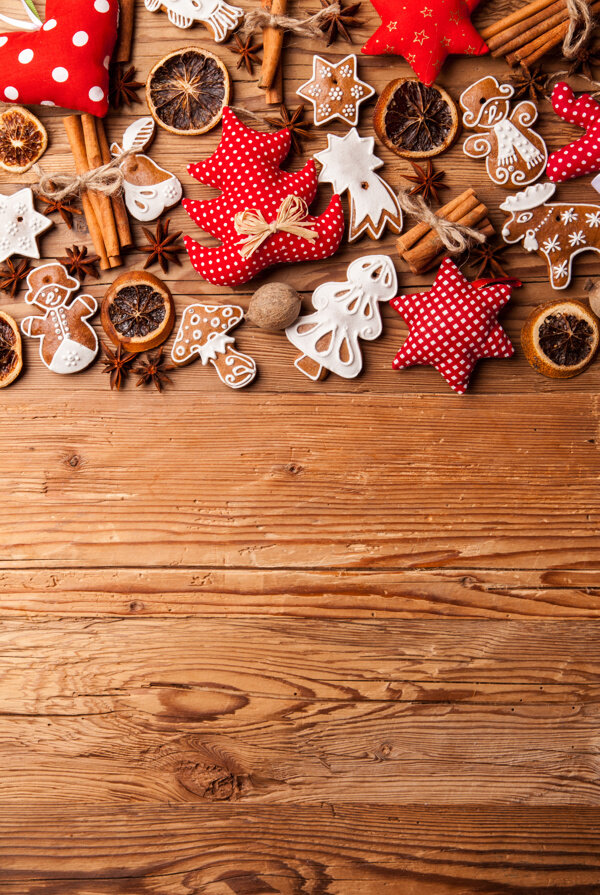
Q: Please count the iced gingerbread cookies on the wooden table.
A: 10